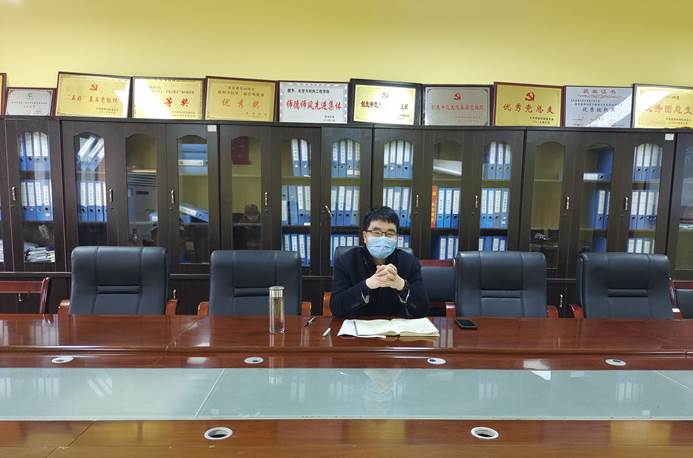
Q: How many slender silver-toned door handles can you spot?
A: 9